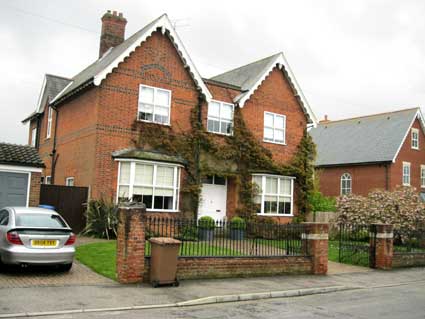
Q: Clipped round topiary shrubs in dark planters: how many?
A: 2